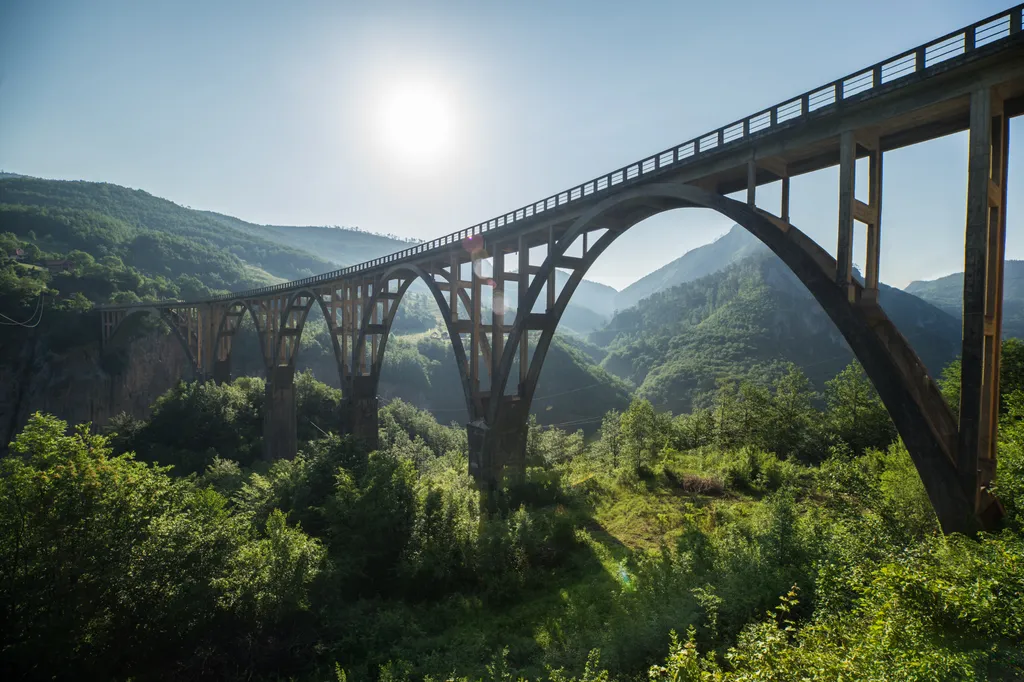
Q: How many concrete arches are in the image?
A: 5